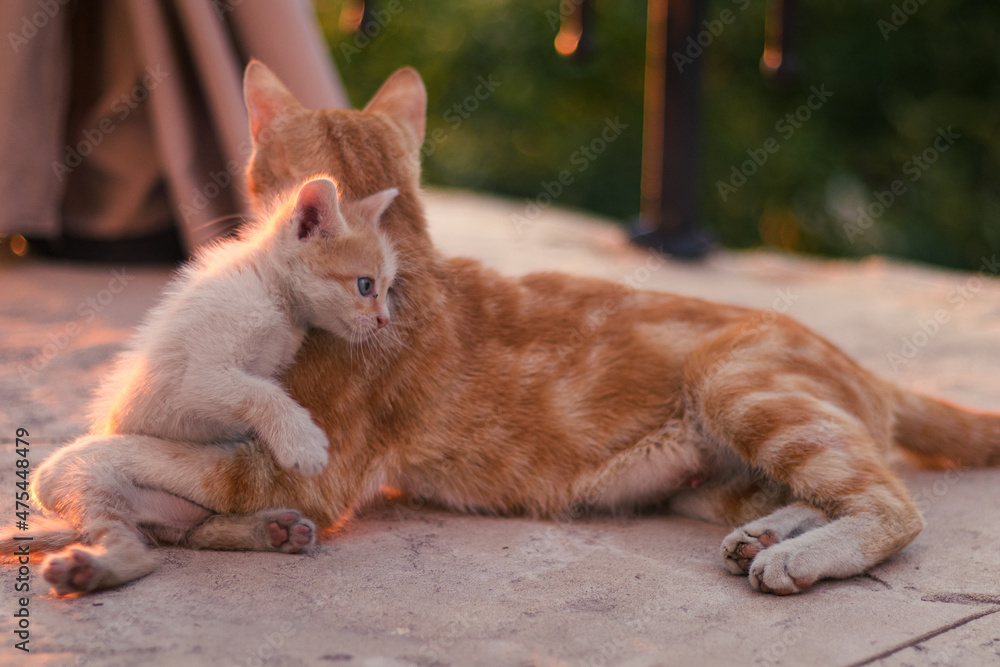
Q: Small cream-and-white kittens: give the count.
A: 1